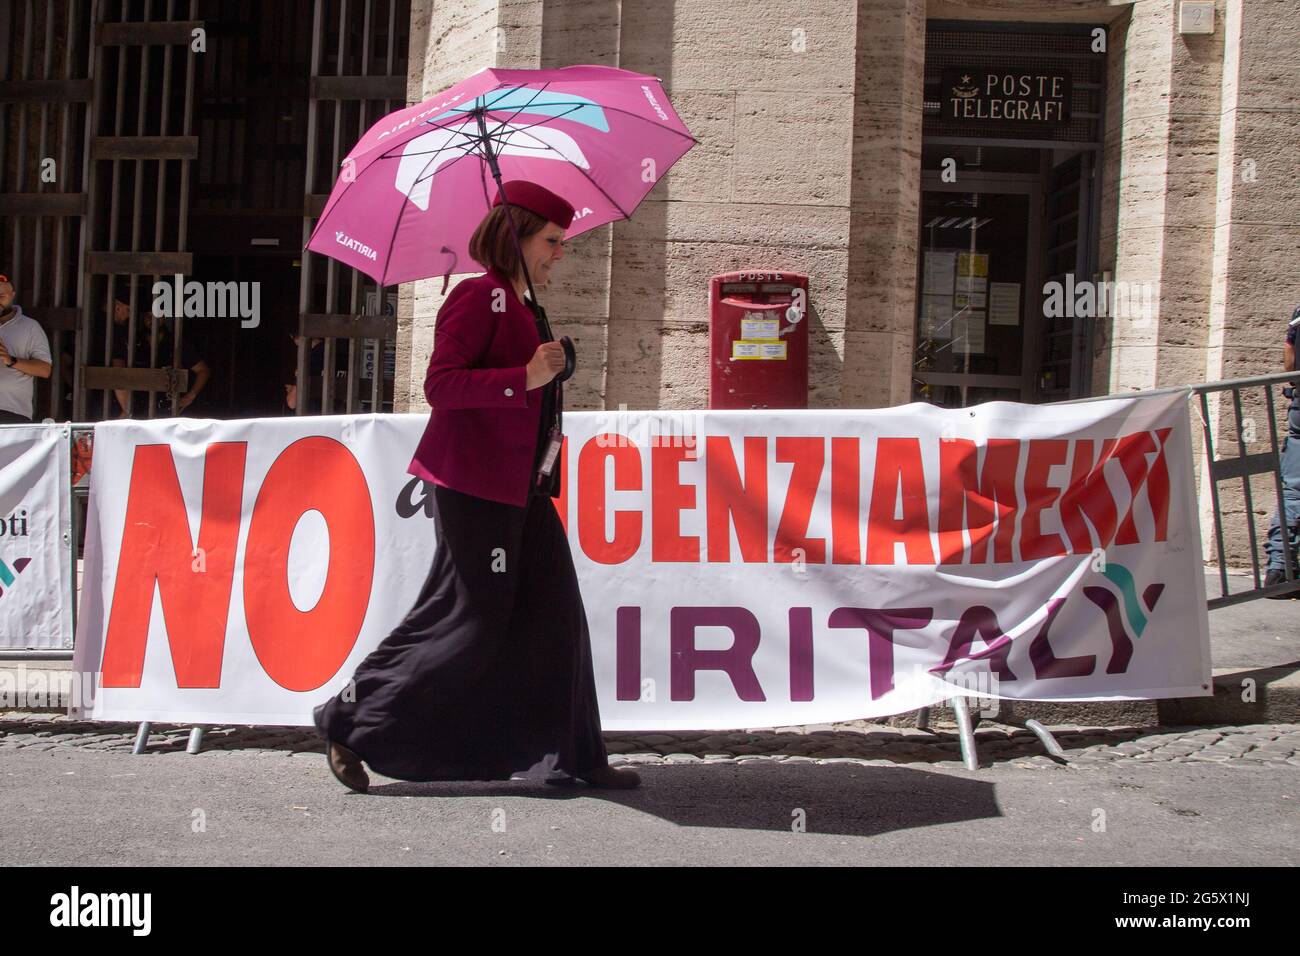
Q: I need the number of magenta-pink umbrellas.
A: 1